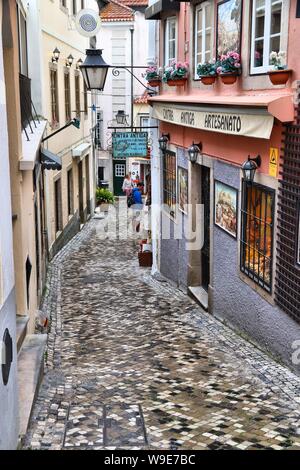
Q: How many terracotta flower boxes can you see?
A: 5